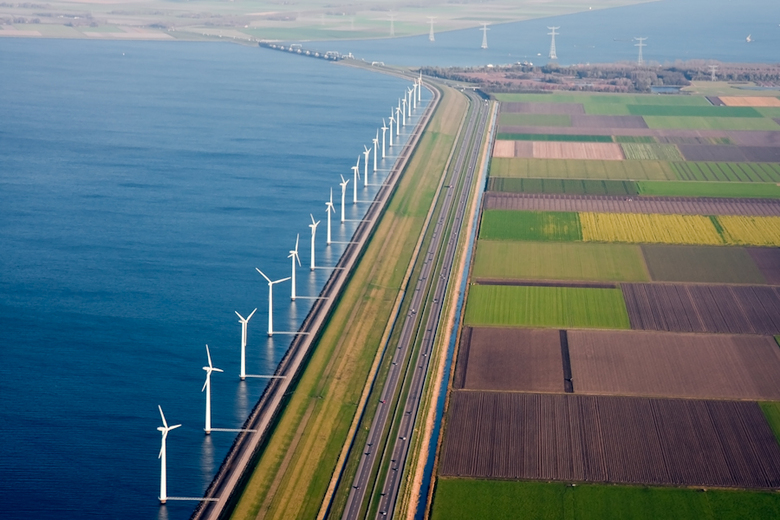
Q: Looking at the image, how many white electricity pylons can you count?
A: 6